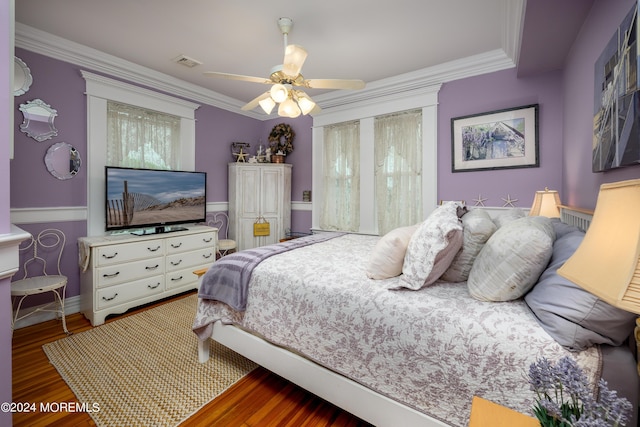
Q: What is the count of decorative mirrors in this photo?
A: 3